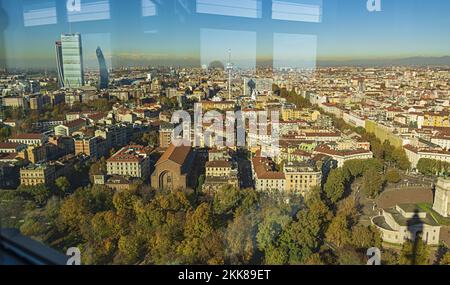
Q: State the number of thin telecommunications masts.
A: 1